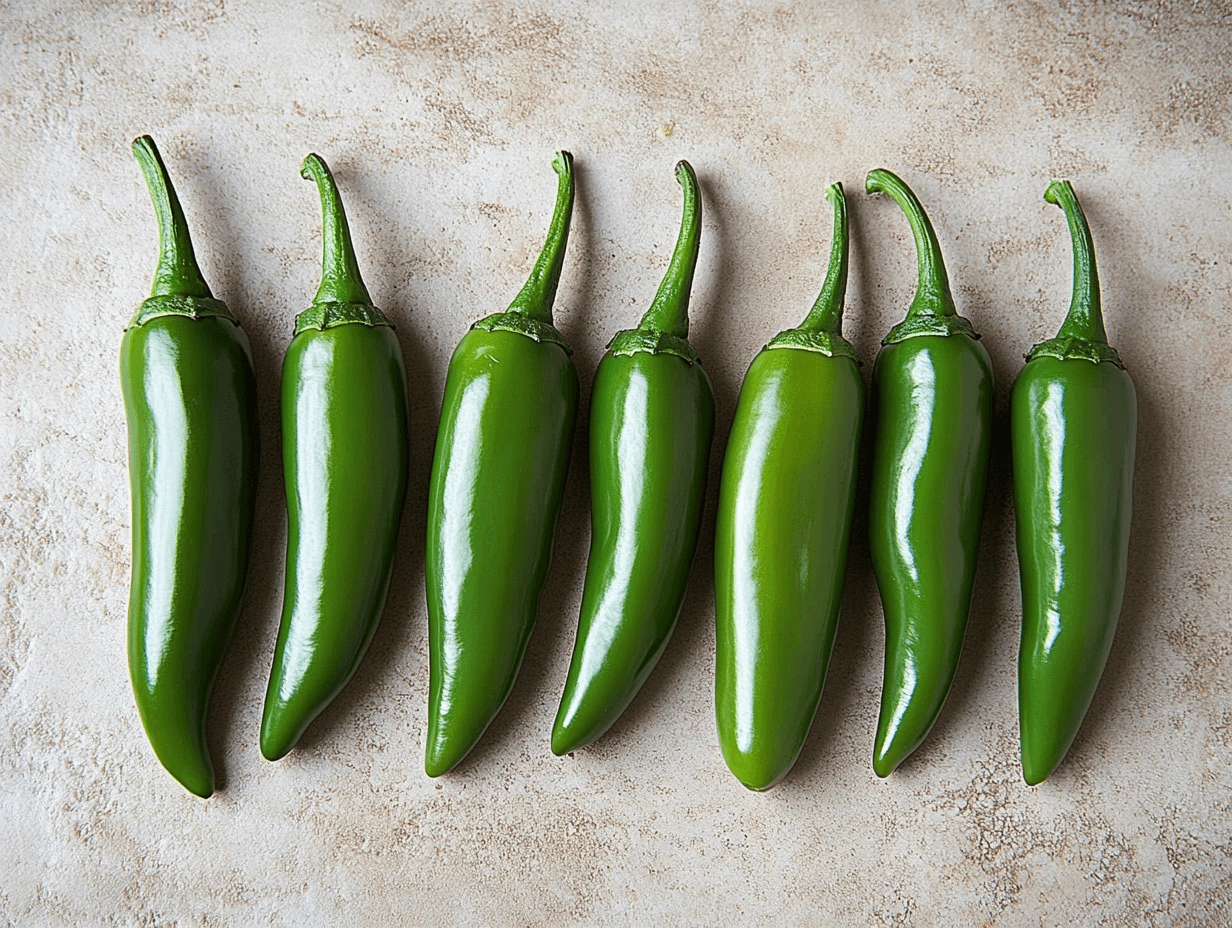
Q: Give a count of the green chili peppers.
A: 7